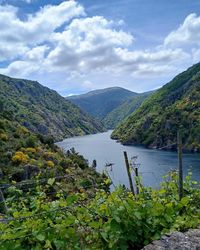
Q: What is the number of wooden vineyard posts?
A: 3